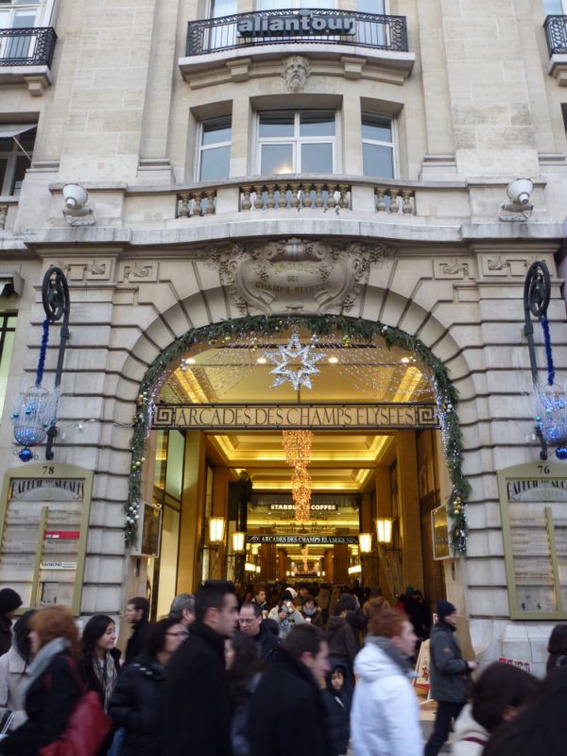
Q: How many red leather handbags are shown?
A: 1